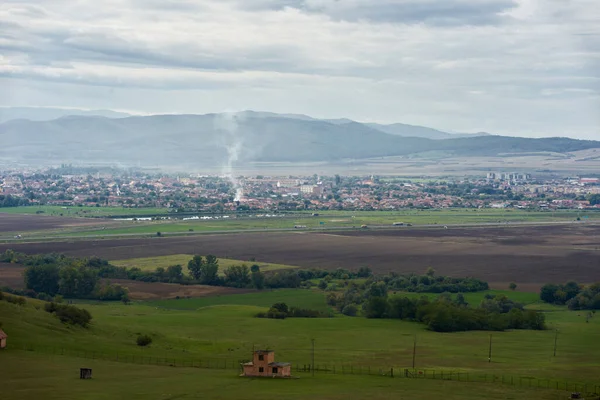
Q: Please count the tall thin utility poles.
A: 4